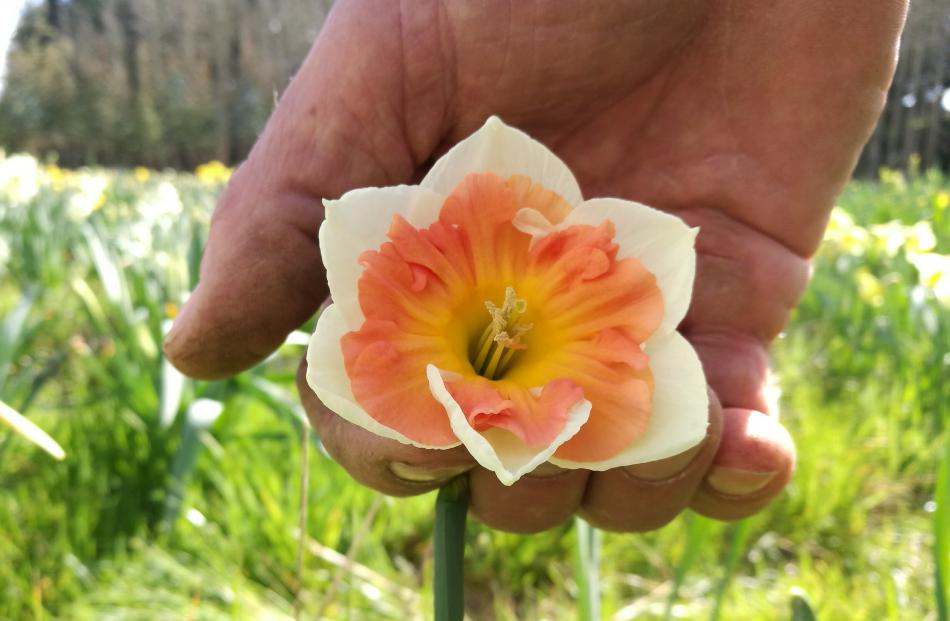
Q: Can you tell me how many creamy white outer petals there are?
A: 6